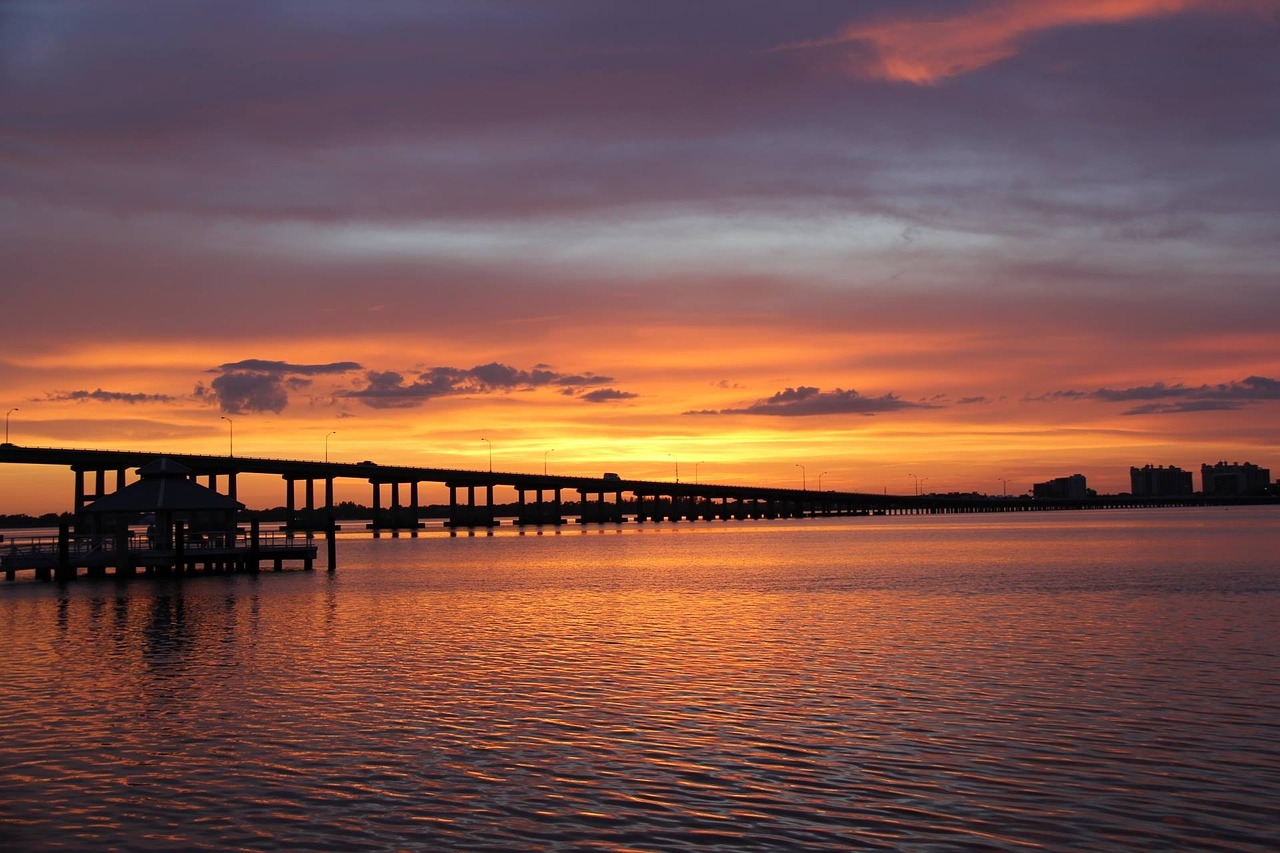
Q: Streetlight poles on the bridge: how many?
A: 12